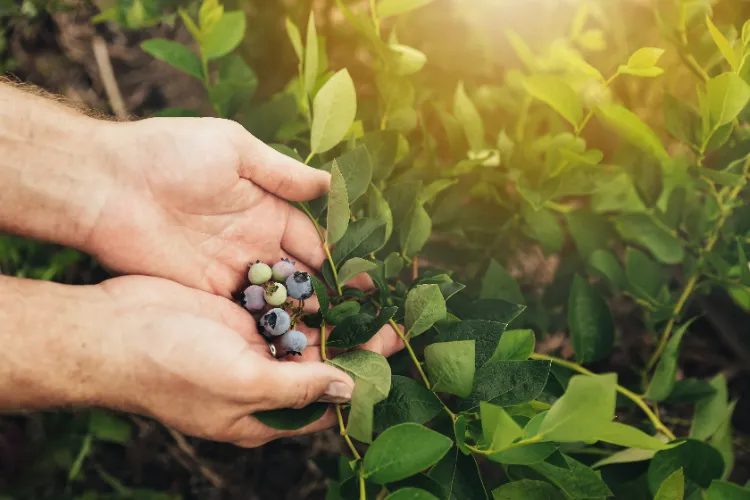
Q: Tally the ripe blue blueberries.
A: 3